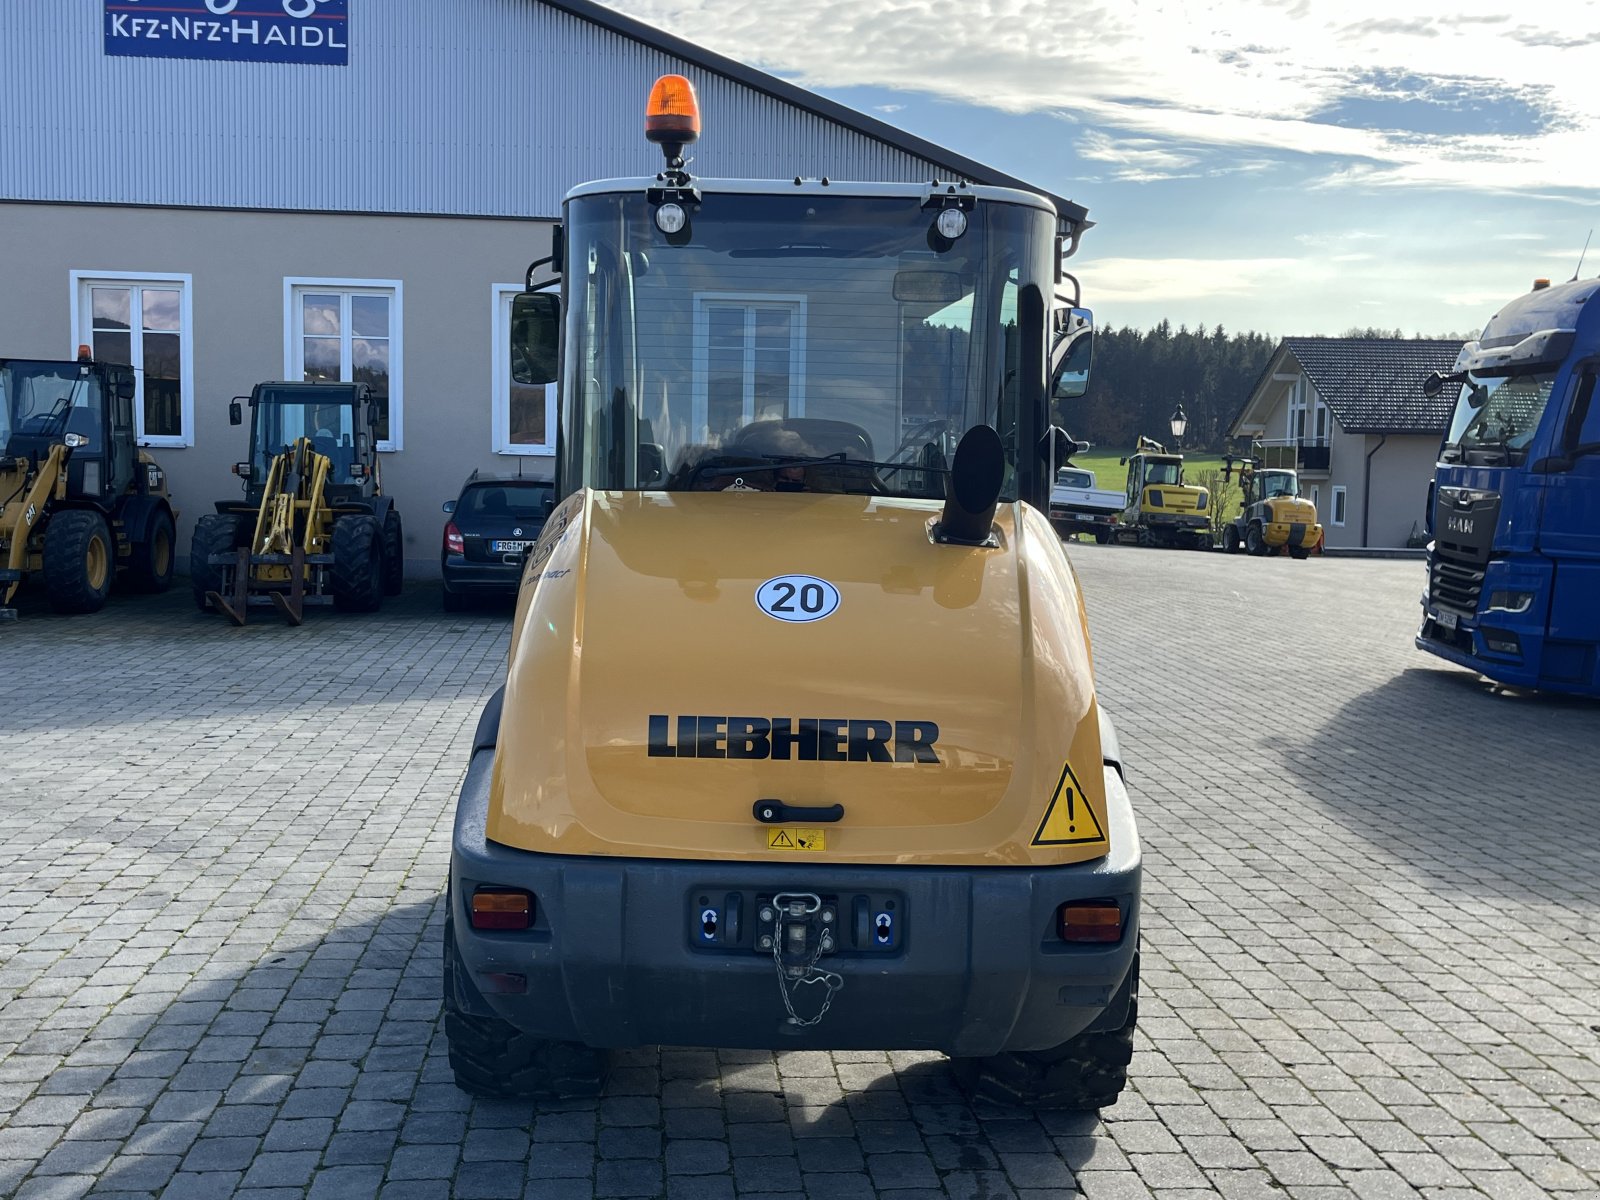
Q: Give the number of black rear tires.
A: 2